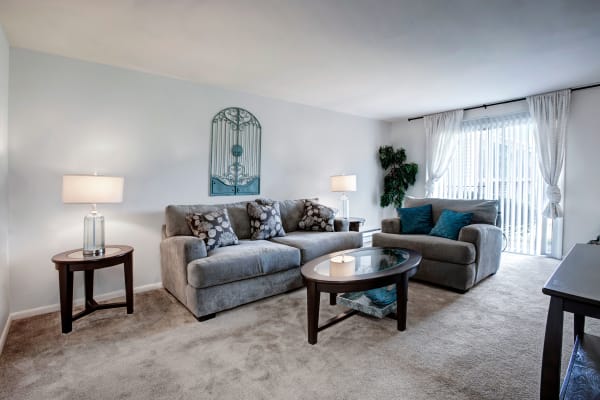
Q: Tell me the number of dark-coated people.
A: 0